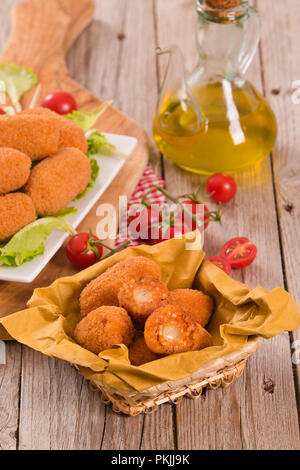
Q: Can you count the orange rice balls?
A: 11